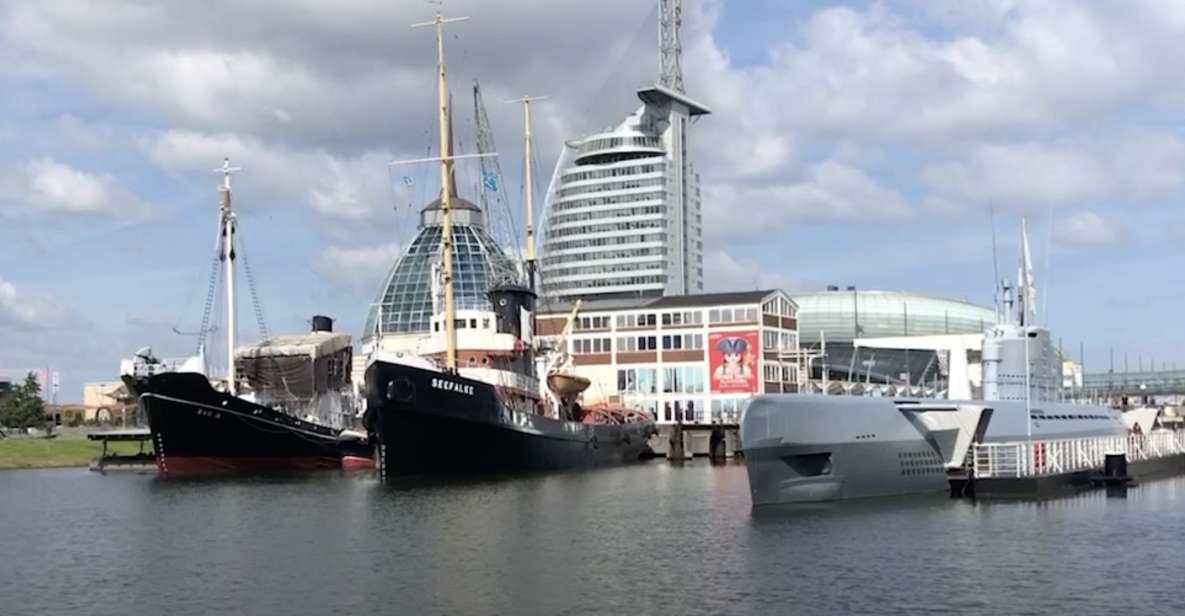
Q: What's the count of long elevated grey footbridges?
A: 1